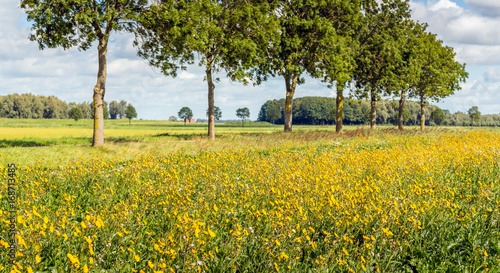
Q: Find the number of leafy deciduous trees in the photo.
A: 7